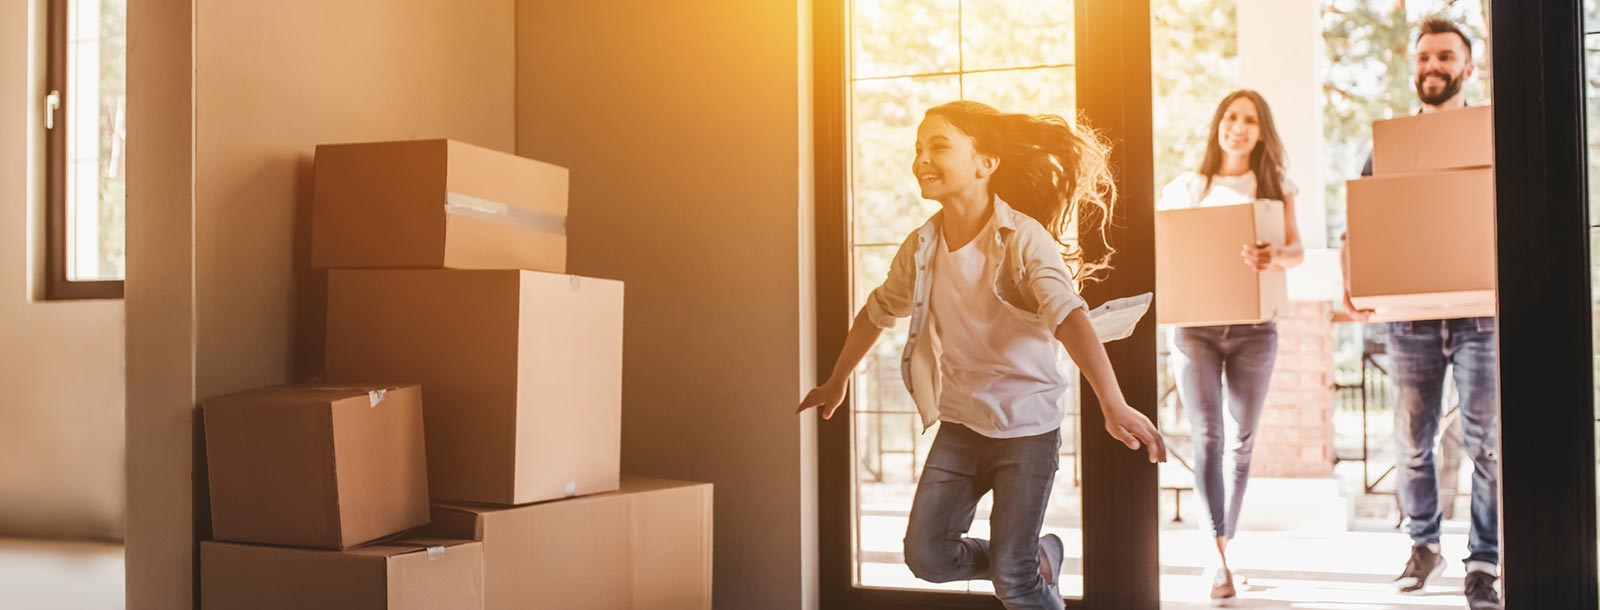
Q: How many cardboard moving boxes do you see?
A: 8